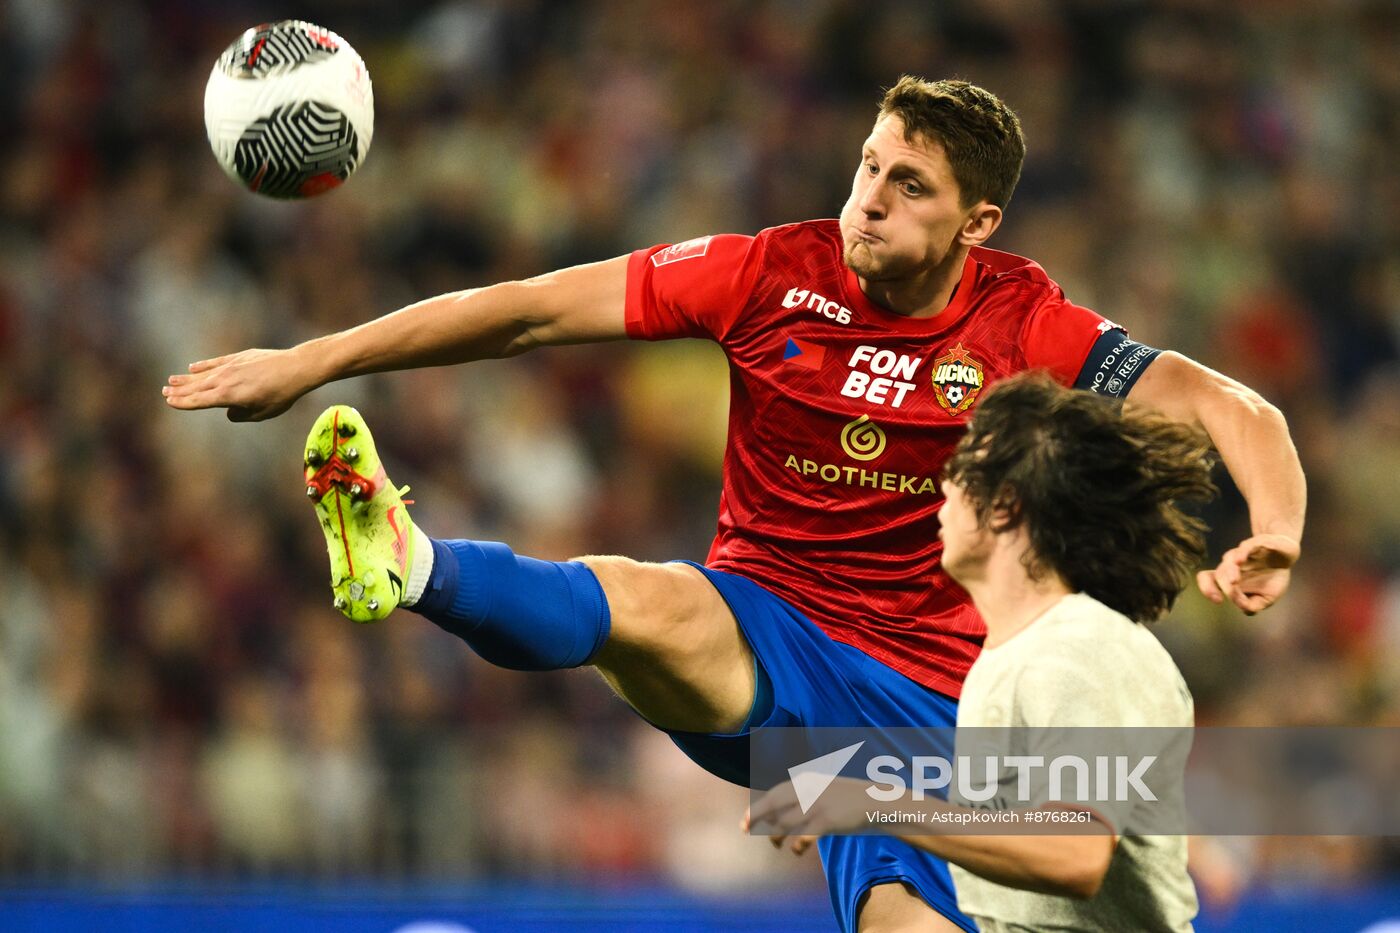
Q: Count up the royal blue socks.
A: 1